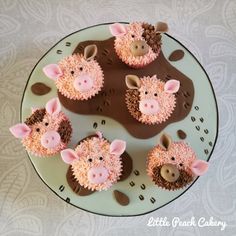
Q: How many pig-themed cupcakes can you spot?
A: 6